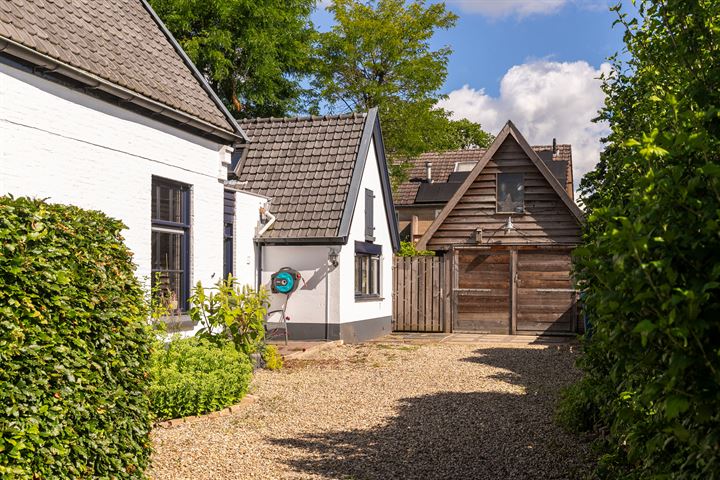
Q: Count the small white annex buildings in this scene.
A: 1